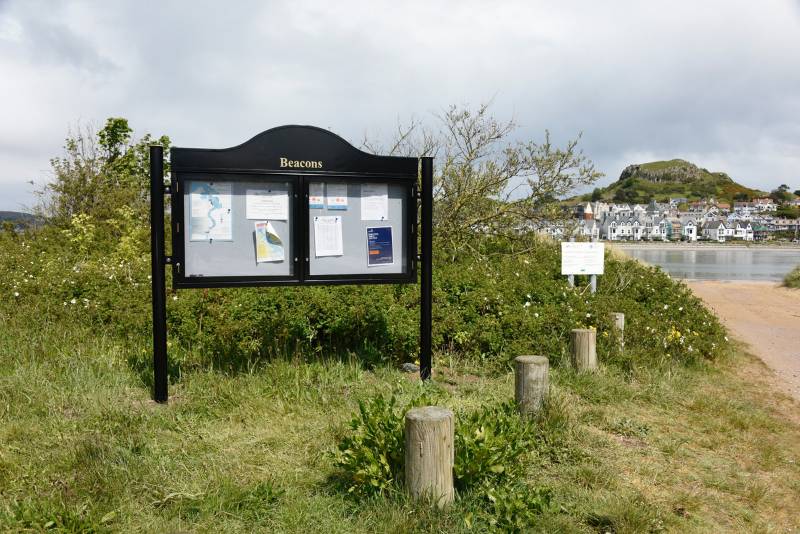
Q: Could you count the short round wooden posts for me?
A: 4